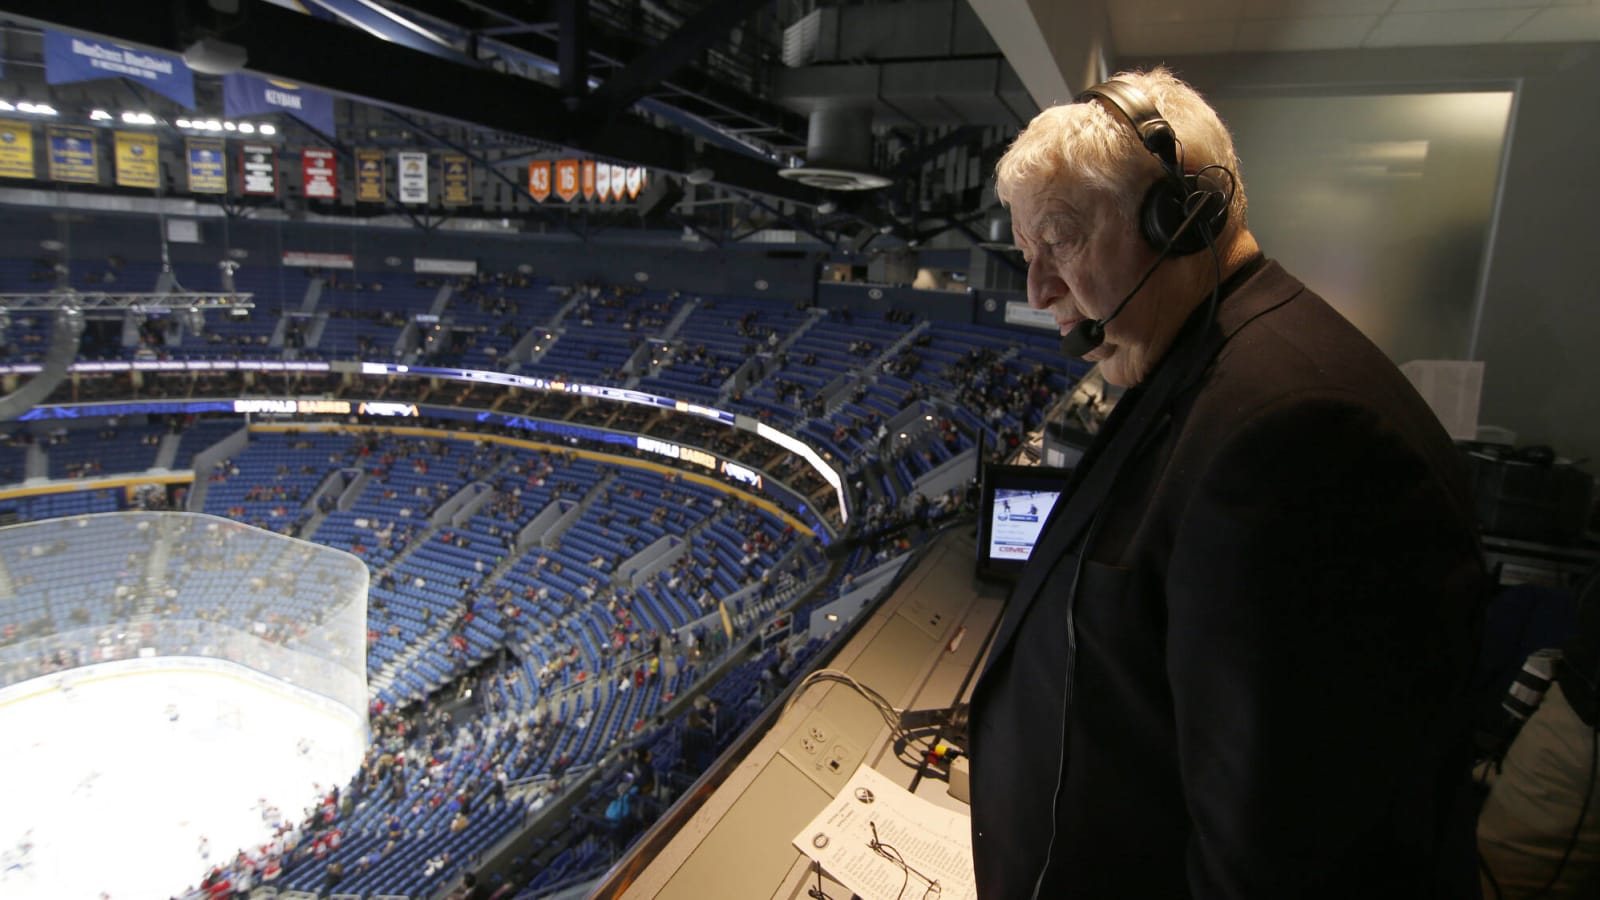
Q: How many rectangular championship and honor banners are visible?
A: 9